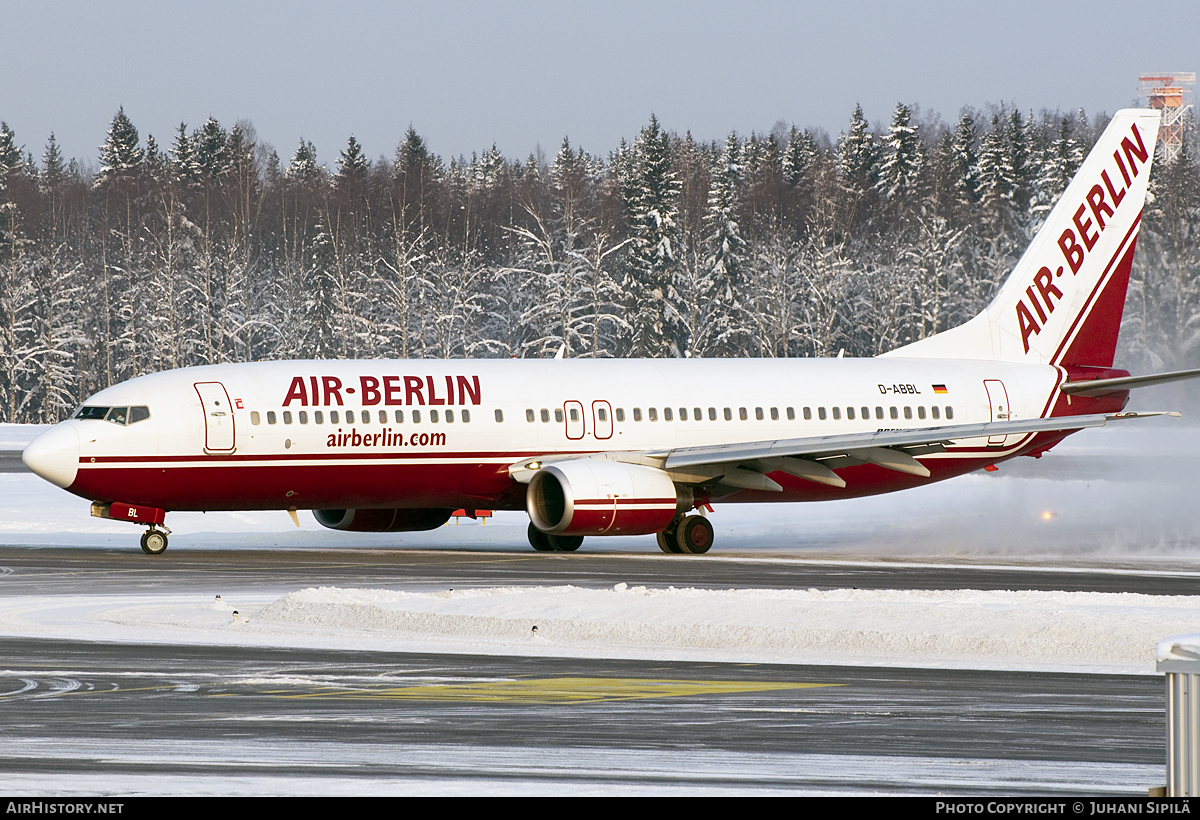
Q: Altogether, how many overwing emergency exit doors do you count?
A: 2